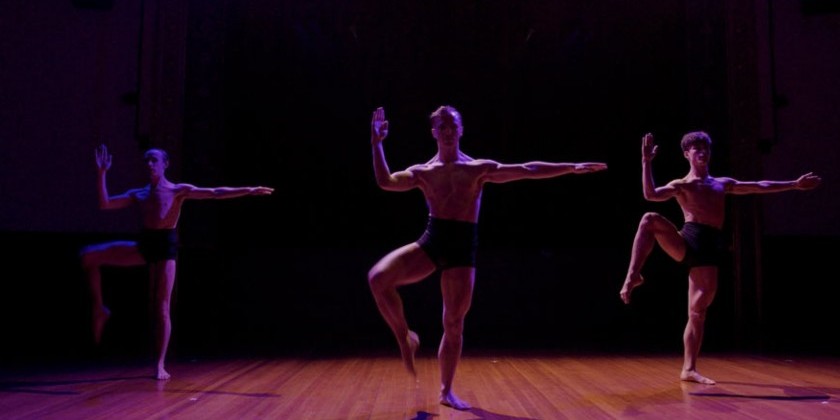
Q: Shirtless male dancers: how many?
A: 3